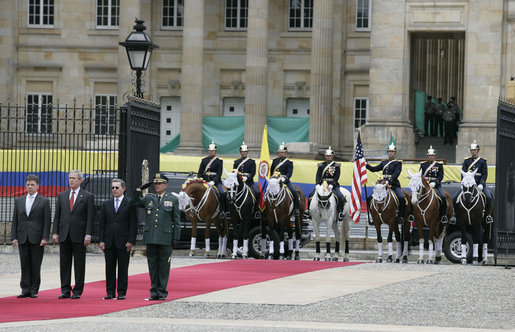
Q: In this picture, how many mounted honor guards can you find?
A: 7